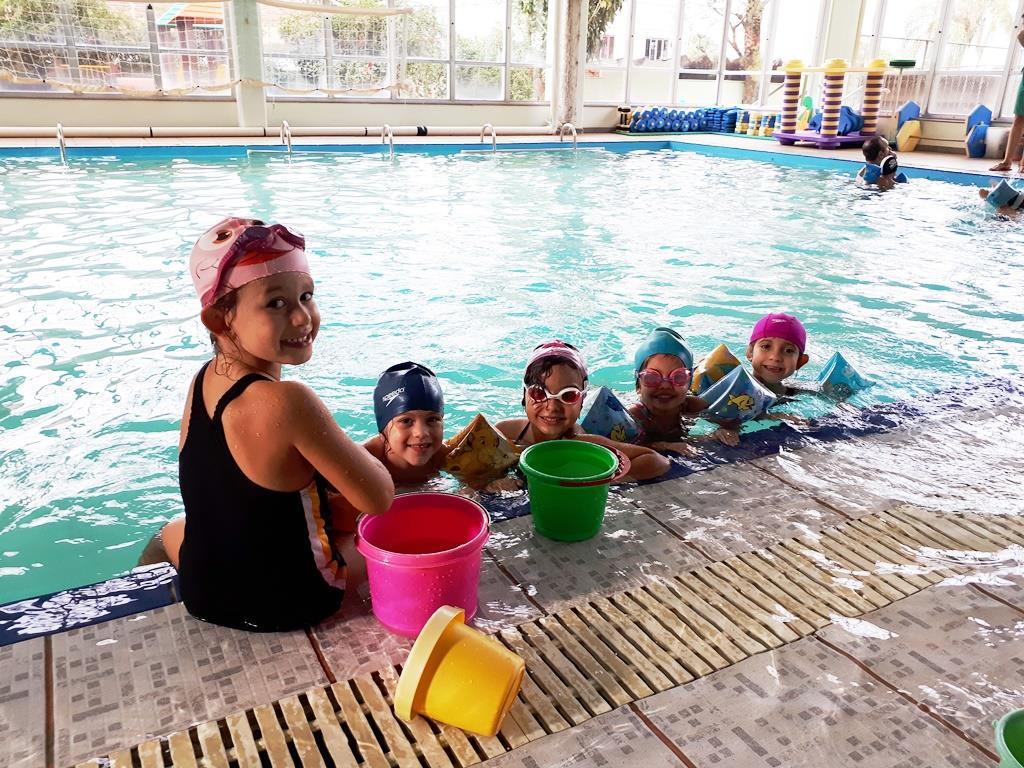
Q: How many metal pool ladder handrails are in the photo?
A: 5